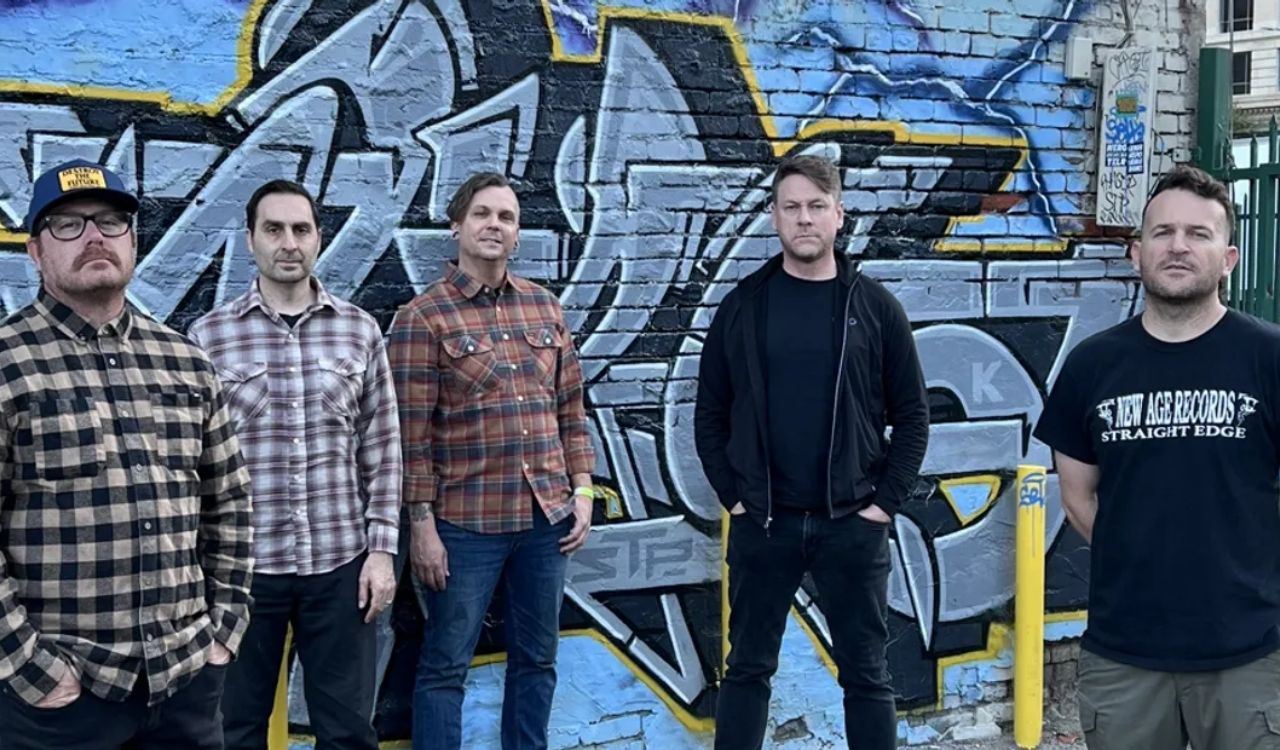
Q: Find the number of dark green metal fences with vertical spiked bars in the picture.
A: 1